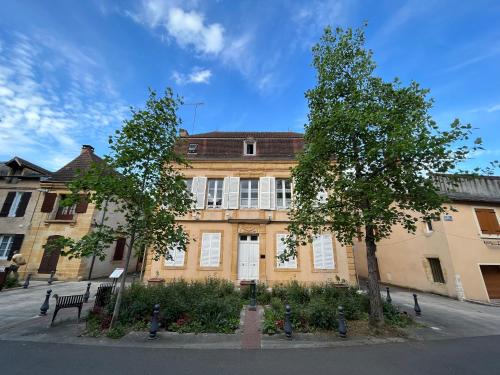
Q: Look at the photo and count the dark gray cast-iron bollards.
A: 9